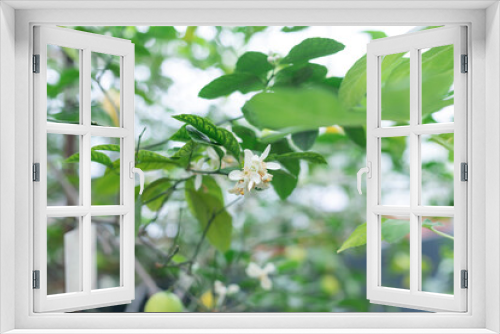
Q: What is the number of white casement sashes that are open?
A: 2